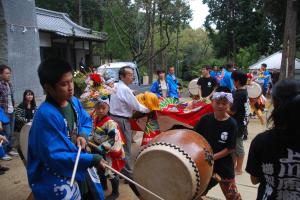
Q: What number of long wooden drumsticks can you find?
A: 2